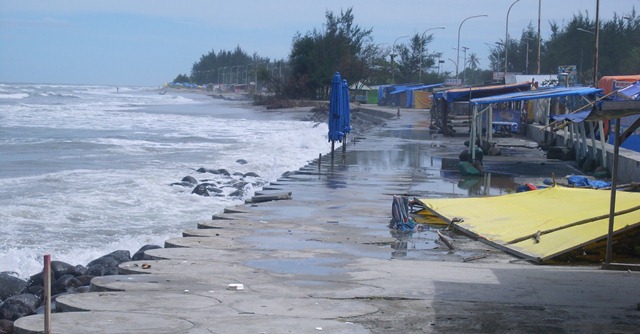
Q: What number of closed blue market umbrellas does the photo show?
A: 2